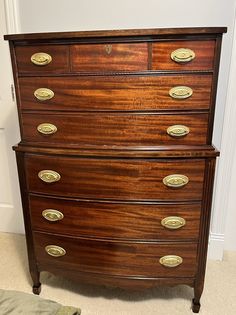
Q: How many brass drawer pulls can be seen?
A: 12